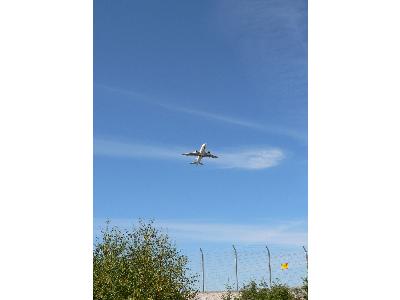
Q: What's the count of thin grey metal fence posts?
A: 4